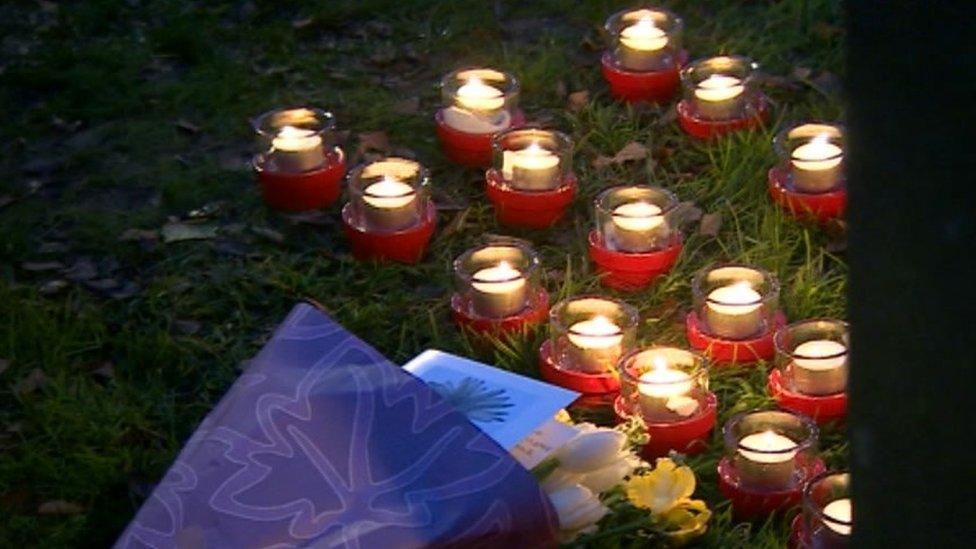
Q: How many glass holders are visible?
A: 15